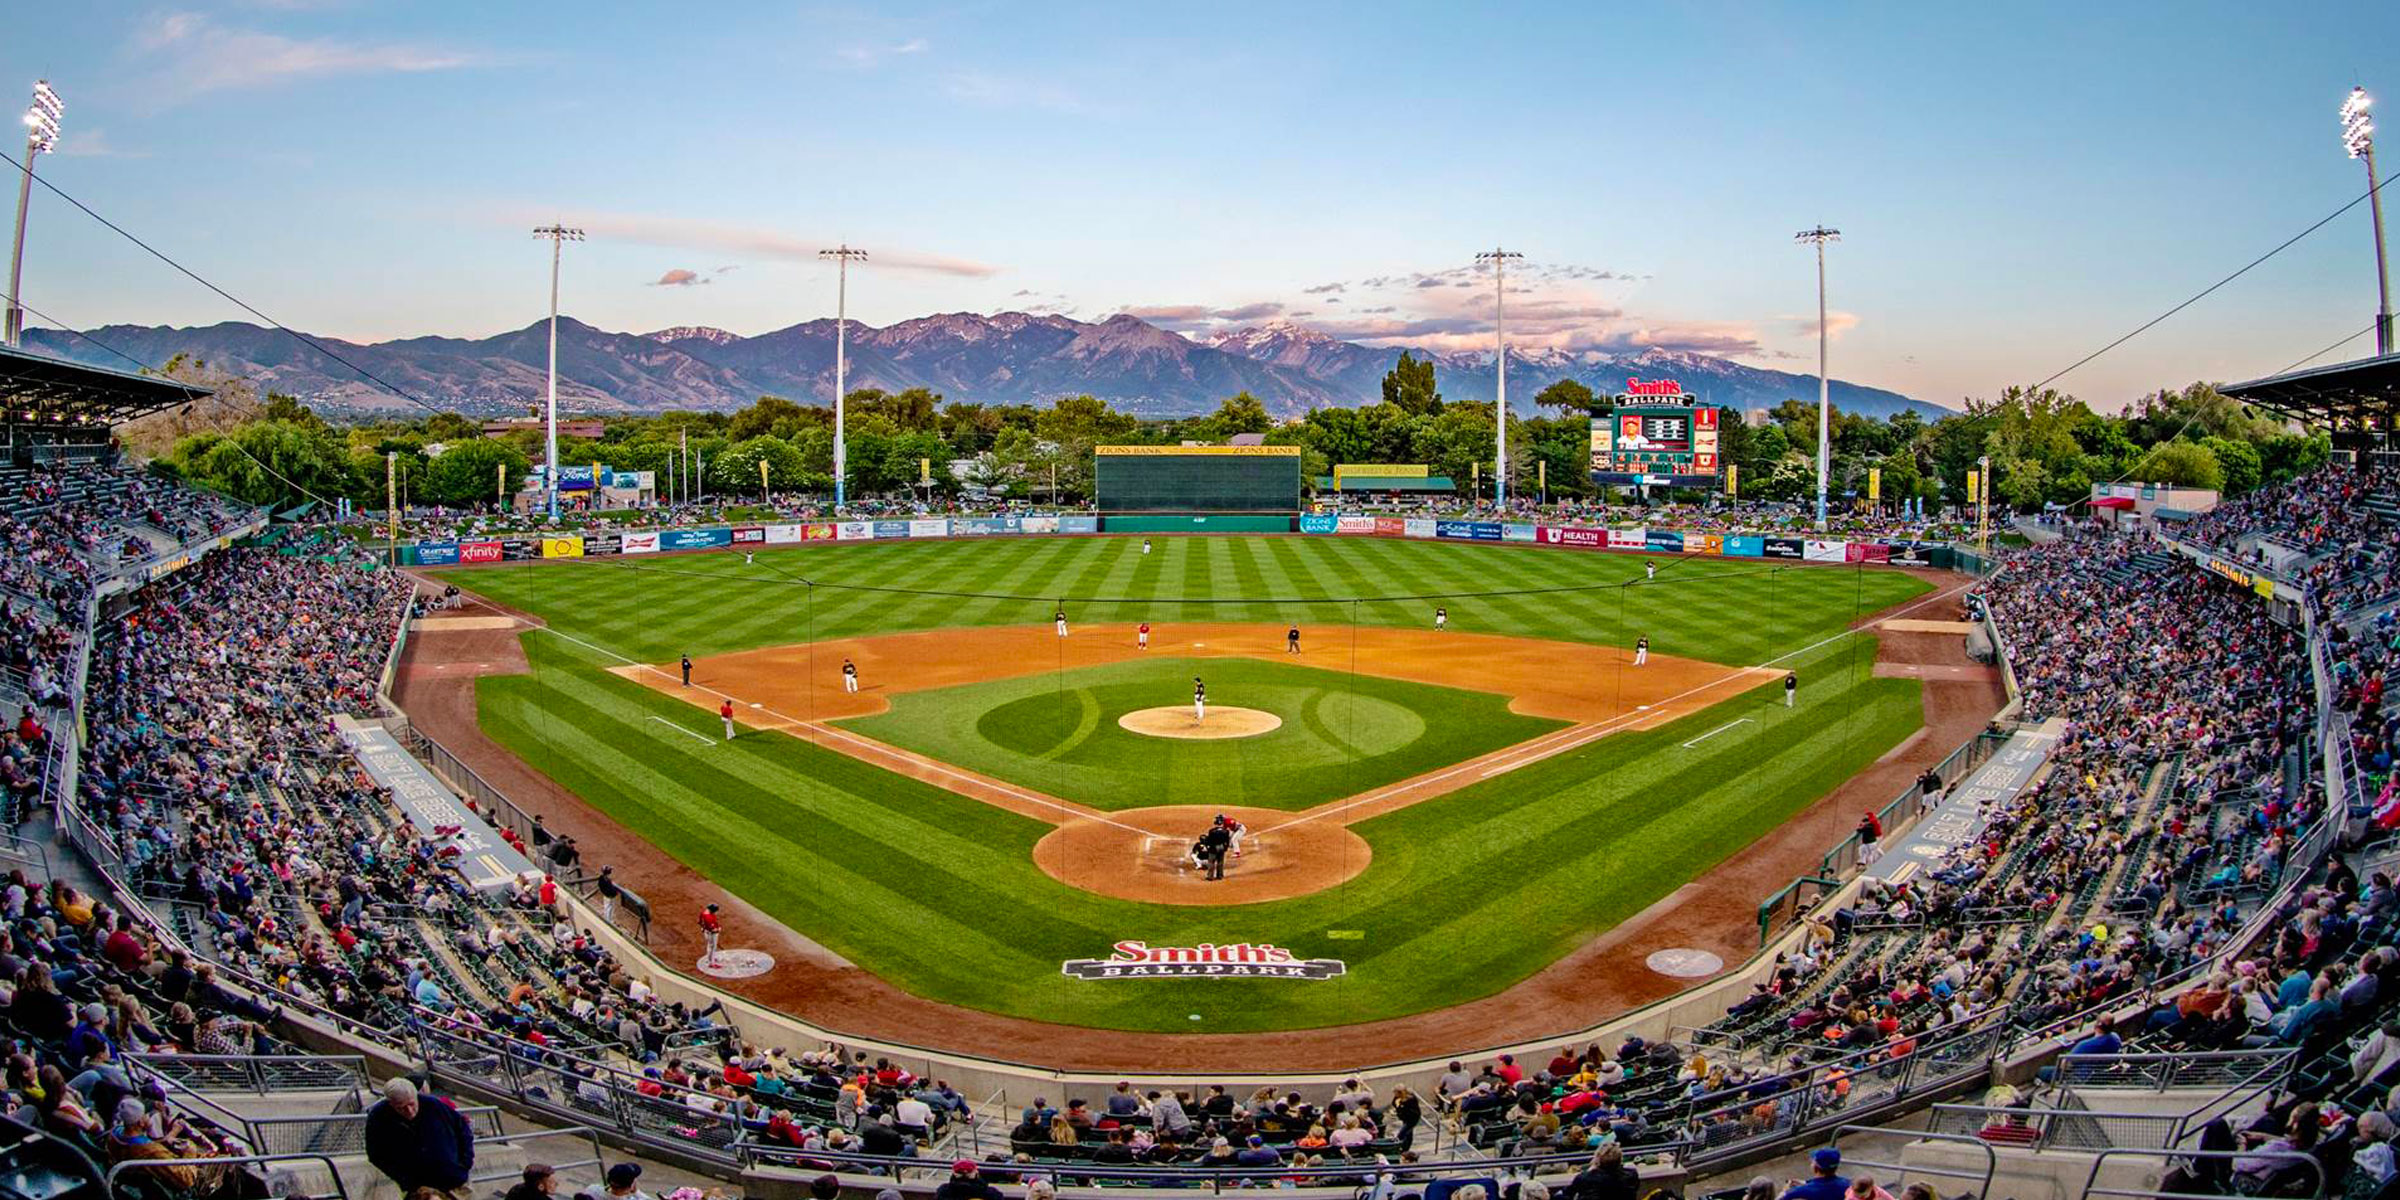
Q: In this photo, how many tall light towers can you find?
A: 6